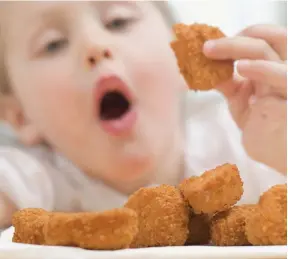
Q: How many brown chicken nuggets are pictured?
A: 7